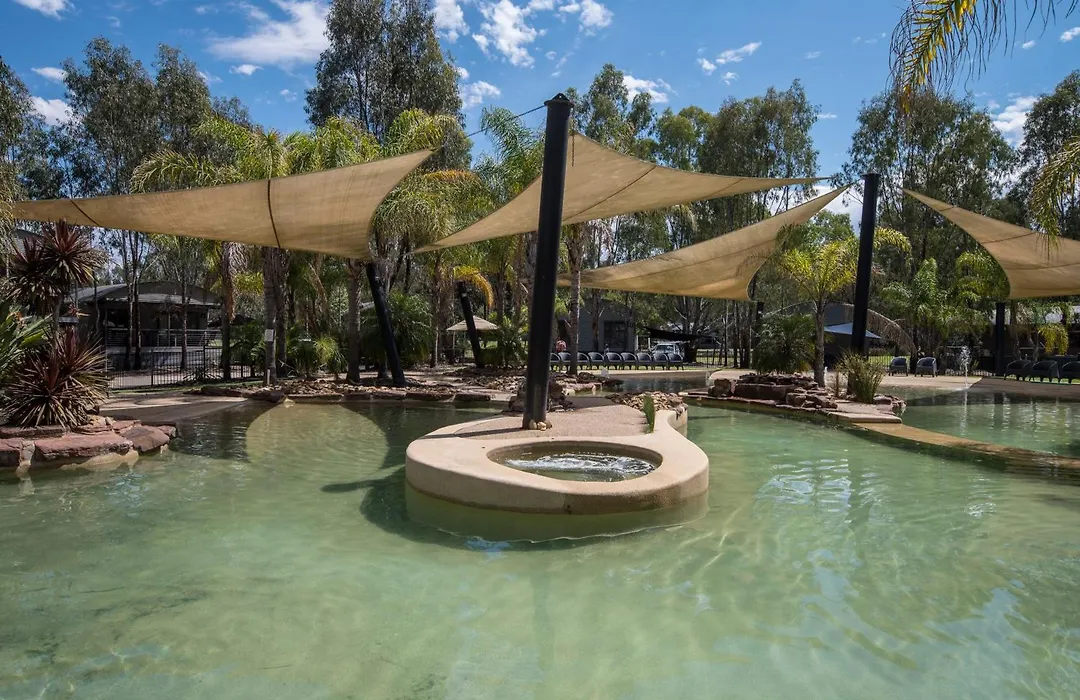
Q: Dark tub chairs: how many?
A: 14